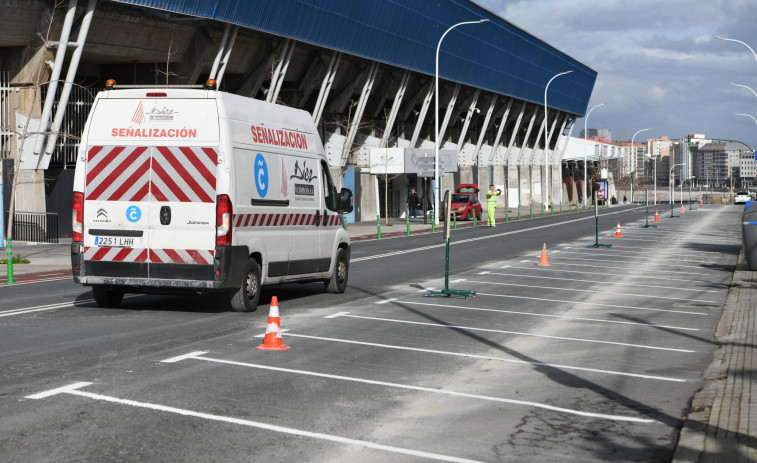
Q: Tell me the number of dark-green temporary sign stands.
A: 5